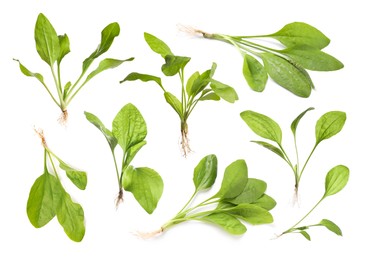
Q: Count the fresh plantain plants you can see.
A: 8